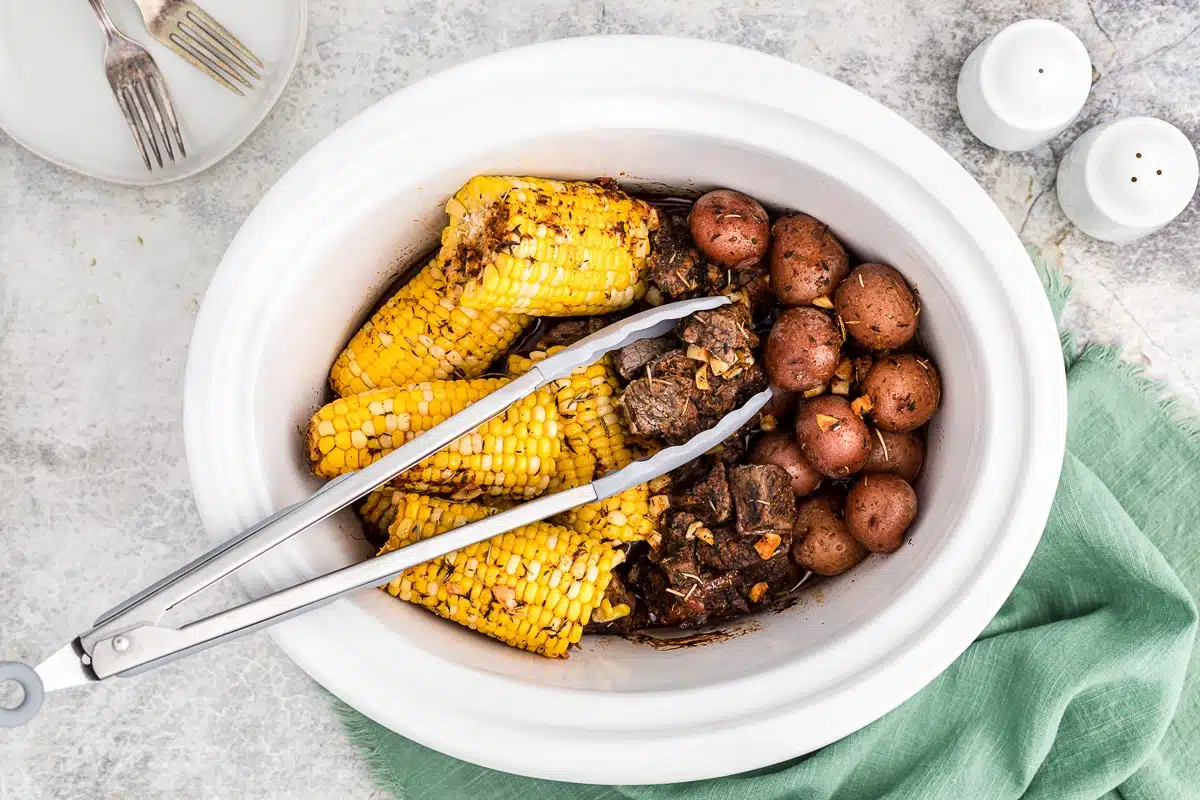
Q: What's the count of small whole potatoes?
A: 11